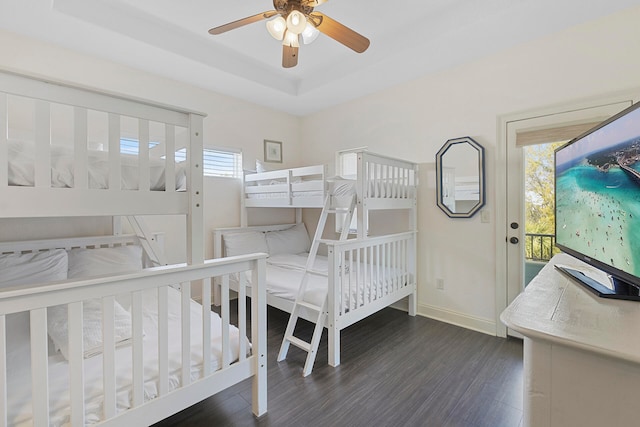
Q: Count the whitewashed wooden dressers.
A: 1